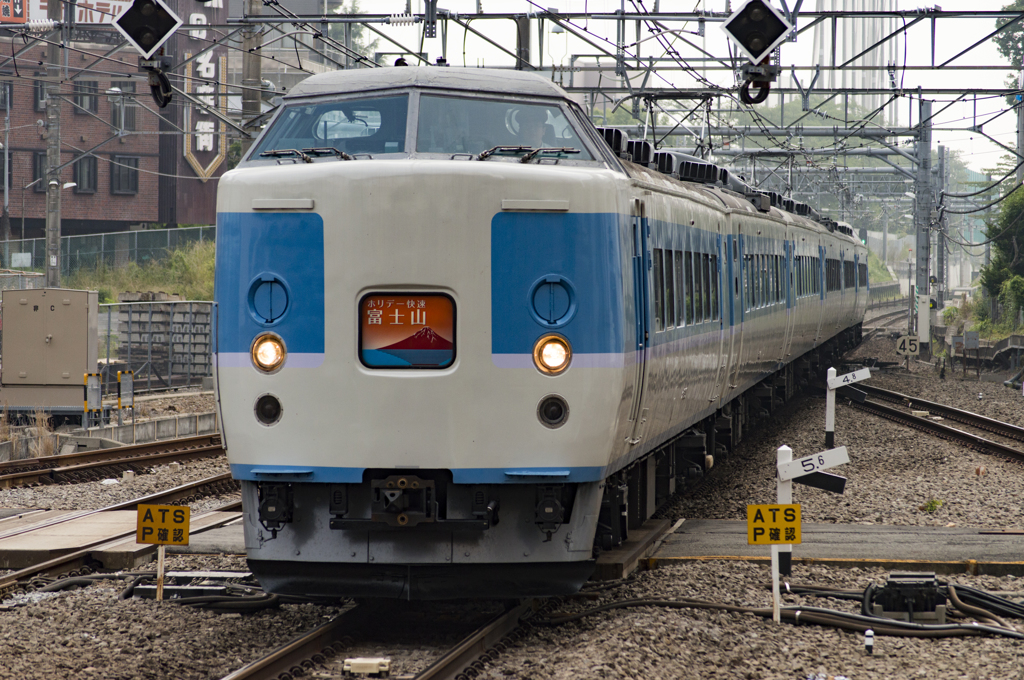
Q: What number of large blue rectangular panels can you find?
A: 2